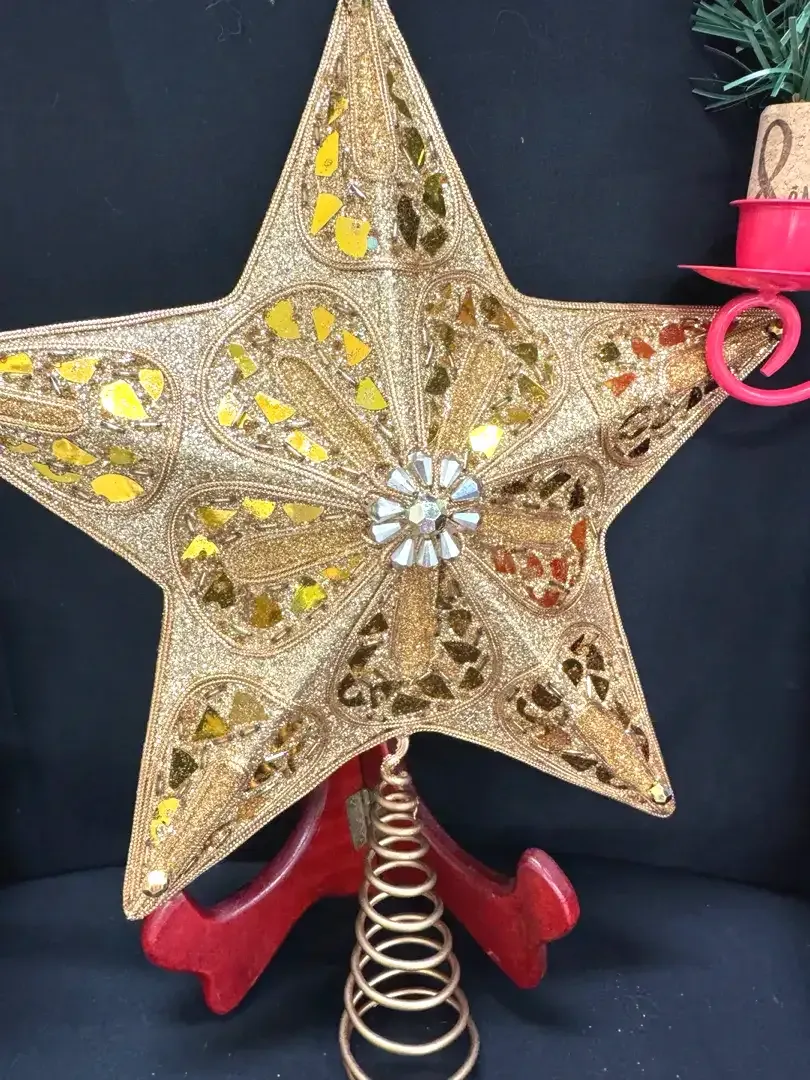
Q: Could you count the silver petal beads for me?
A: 10